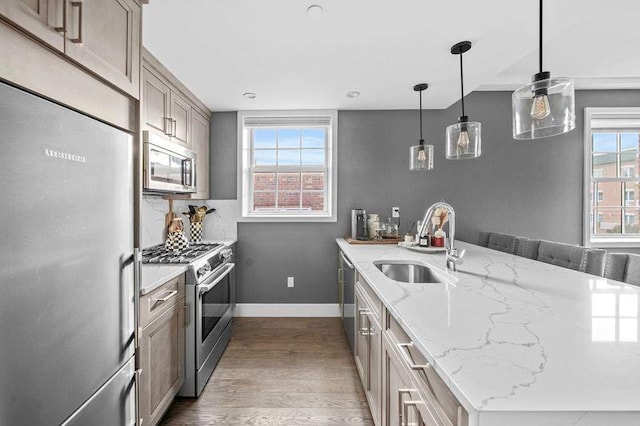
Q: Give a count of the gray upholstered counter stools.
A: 3